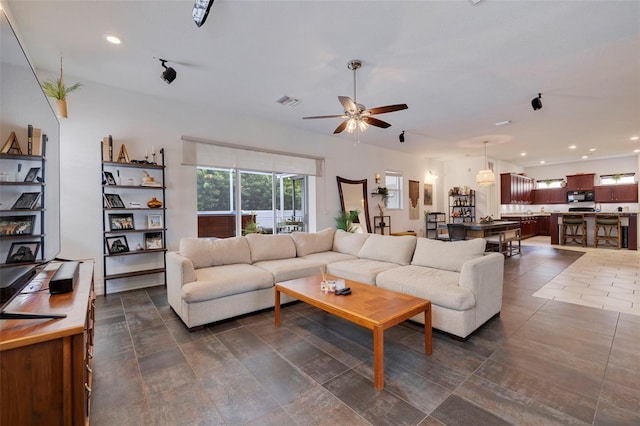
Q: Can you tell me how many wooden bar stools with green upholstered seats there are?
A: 2